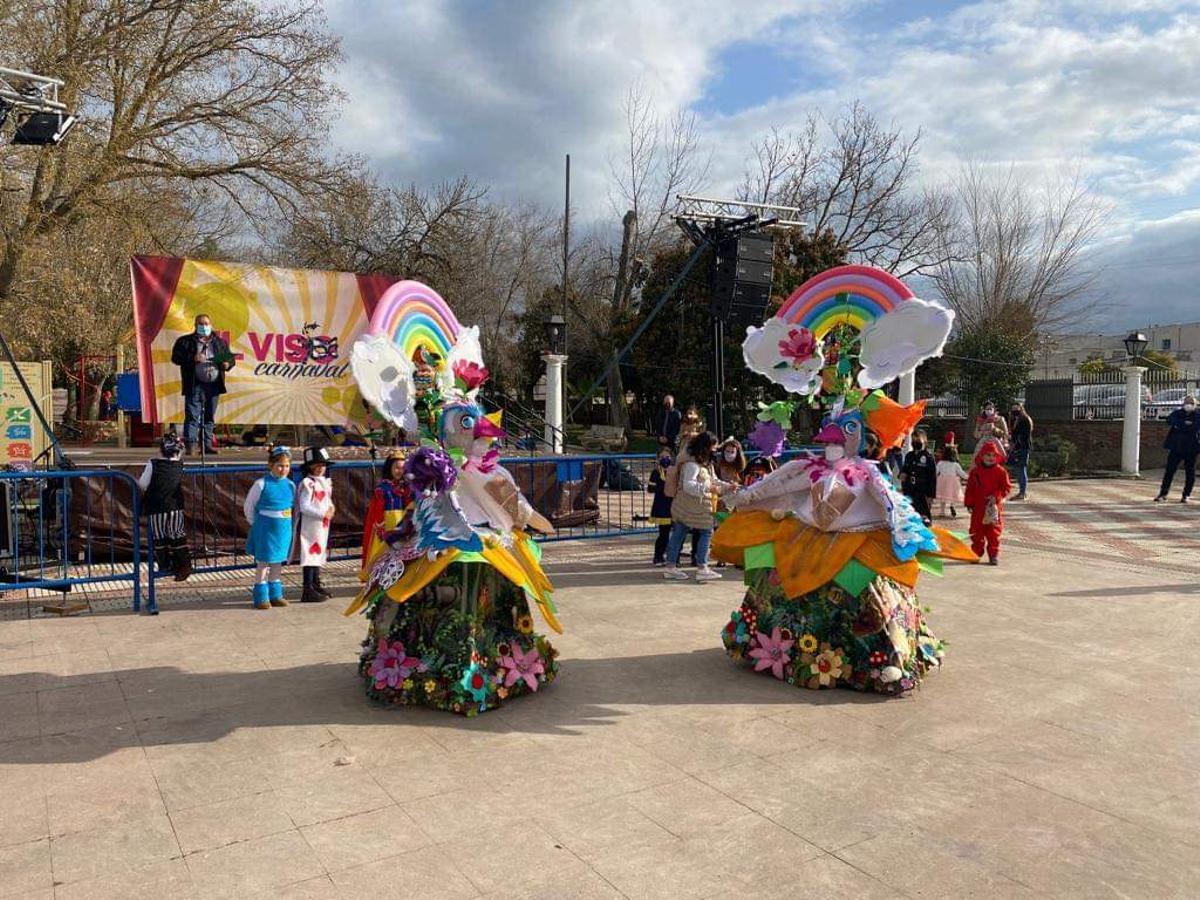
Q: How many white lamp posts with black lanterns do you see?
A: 2